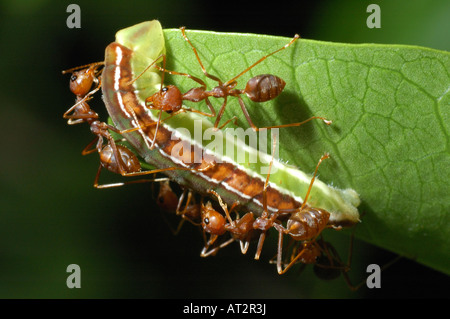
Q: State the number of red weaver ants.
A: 5